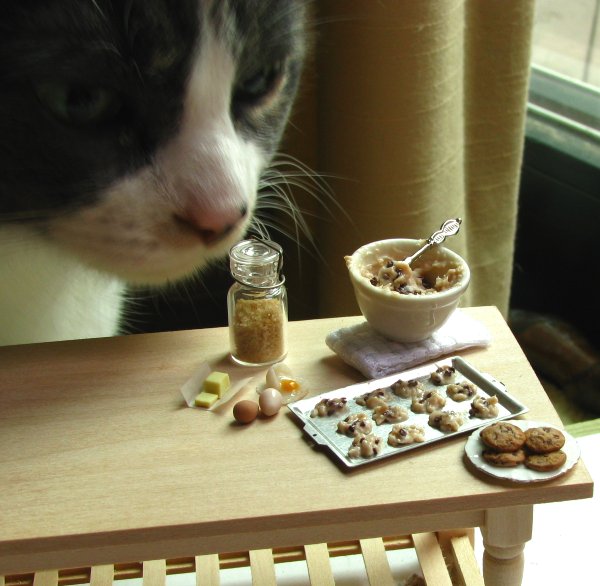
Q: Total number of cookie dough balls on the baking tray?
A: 12